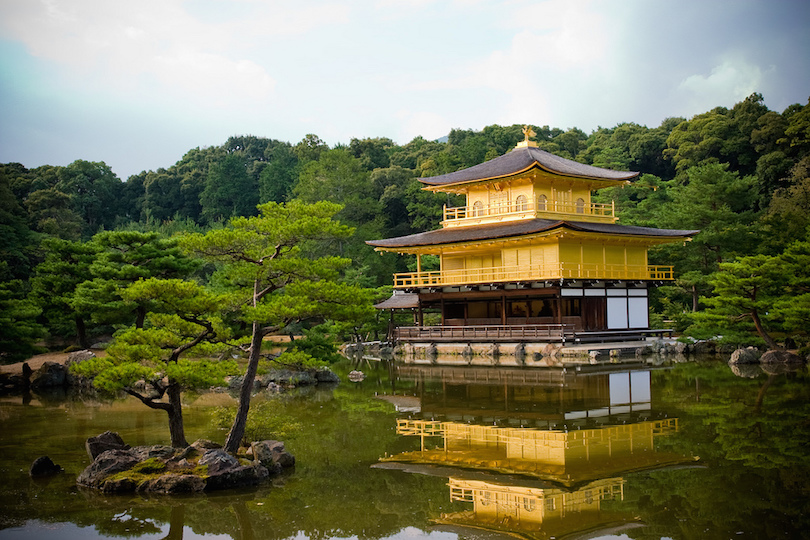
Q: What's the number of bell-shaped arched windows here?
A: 4